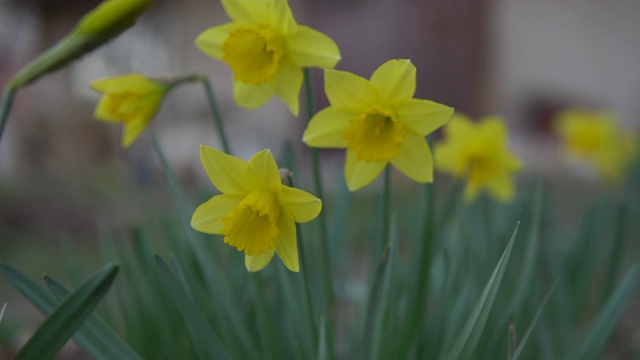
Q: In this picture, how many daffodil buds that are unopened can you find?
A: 1